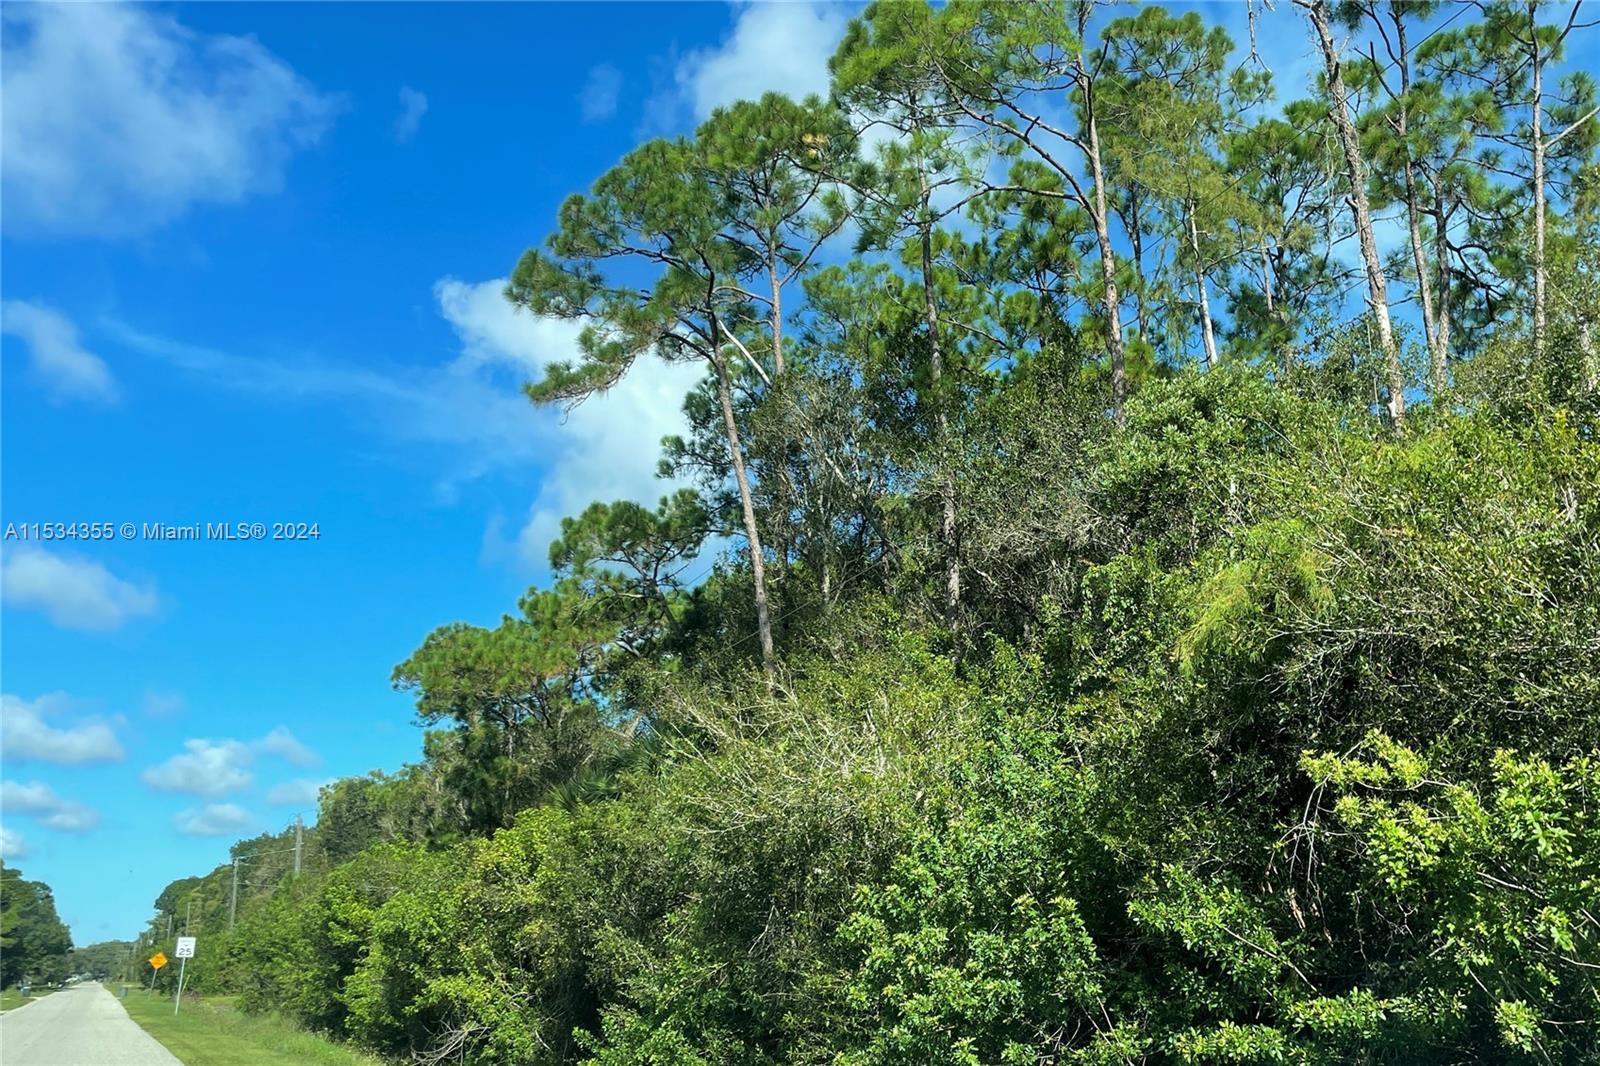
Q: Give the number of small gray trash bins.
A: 2